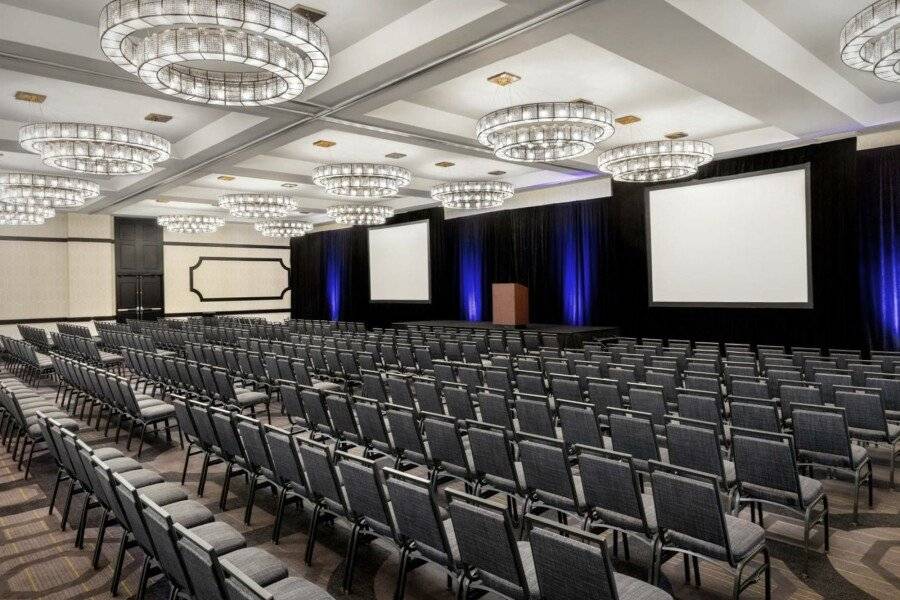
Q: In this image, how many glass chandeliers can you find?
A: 13